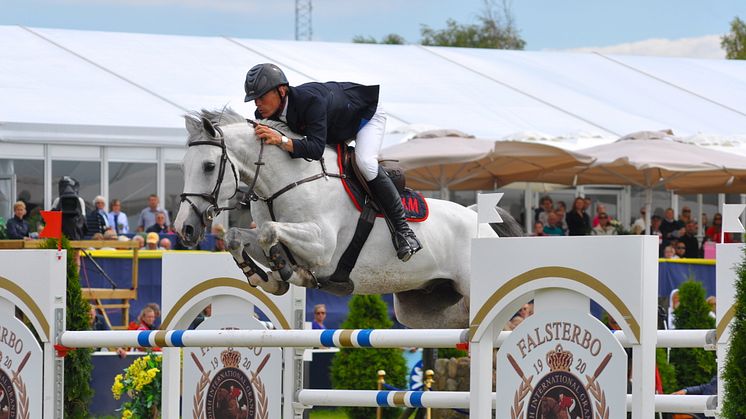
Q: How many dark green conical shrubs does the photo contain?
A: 4